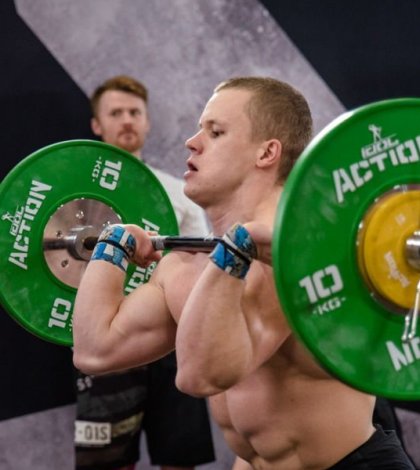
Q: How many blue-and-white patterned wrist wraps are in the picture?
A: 2